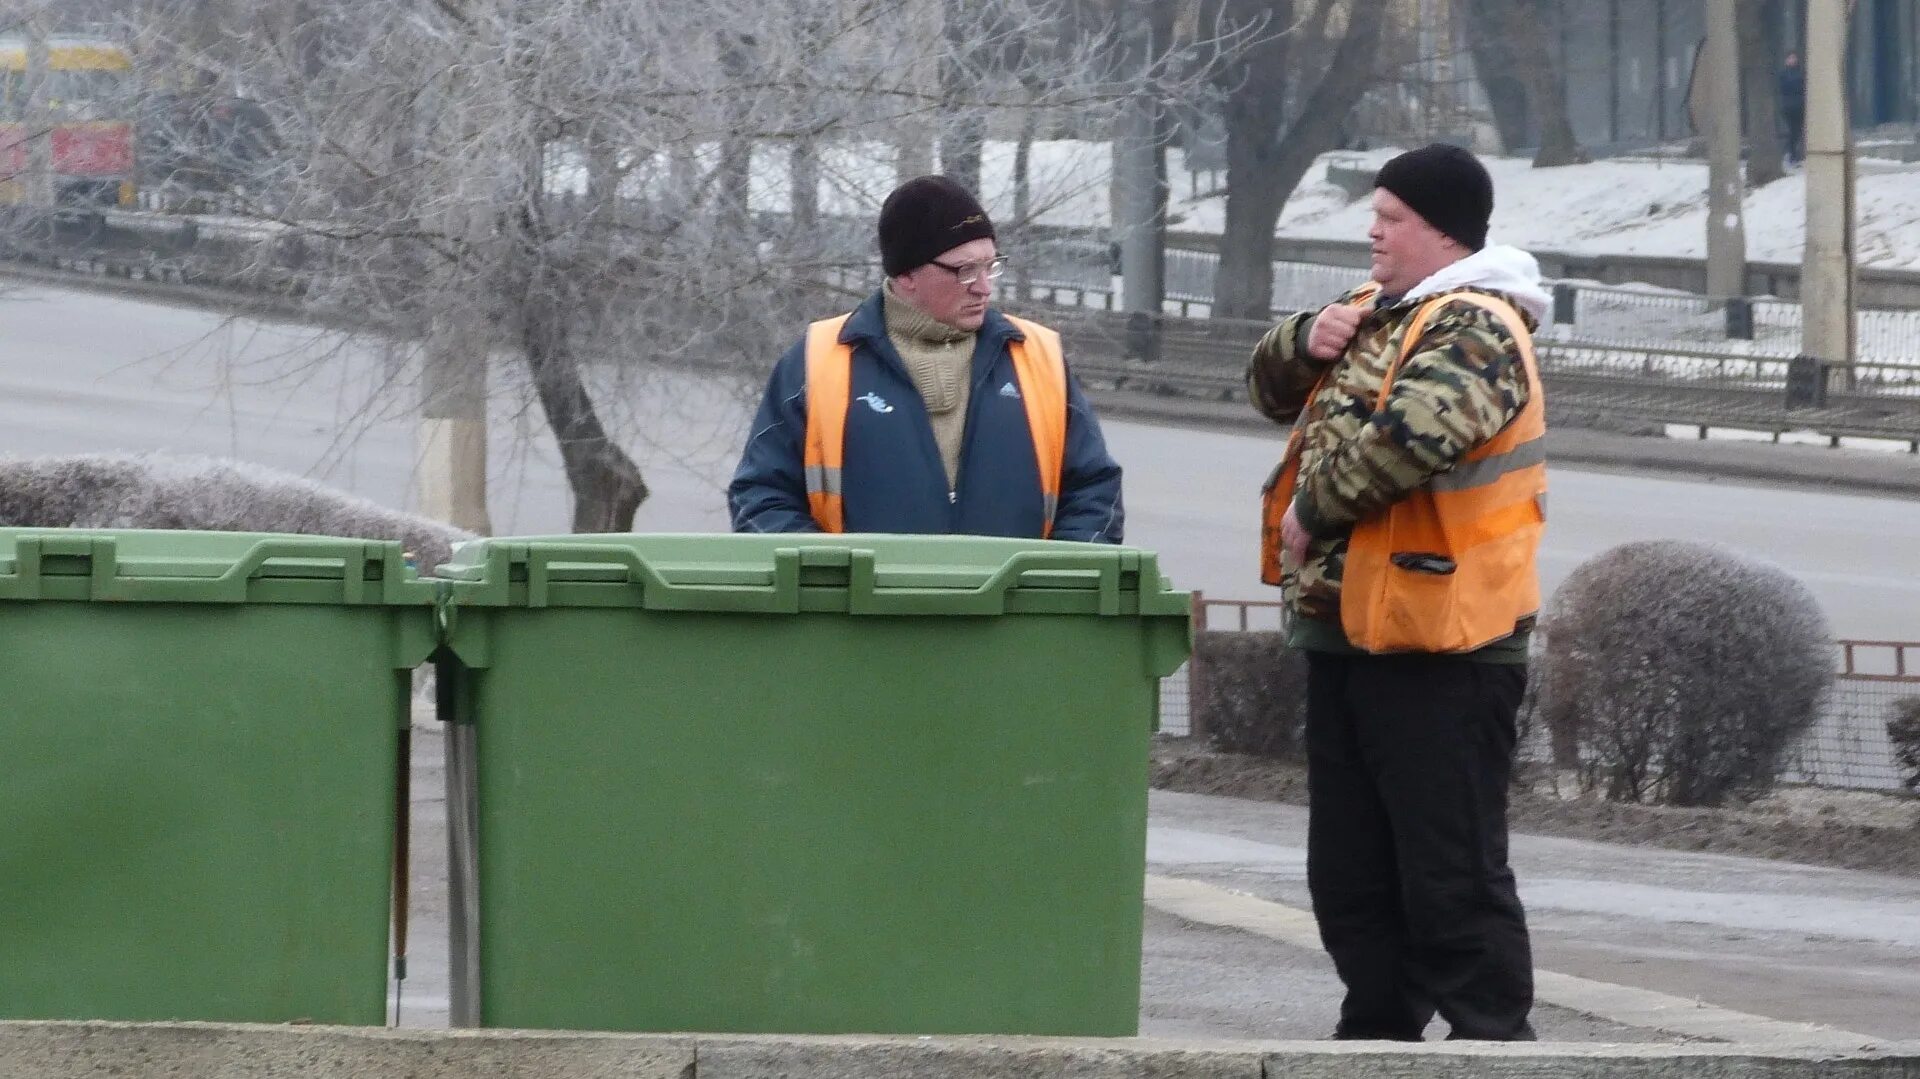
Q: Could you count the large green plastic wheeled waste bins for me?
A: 2